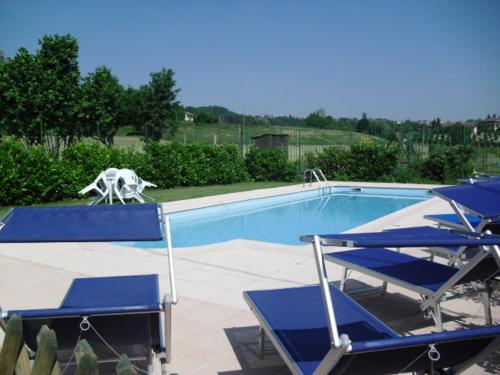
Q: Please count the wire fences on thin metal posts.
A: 1